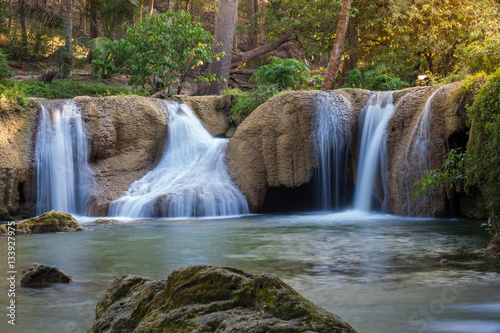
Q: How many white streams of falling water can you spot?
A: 5